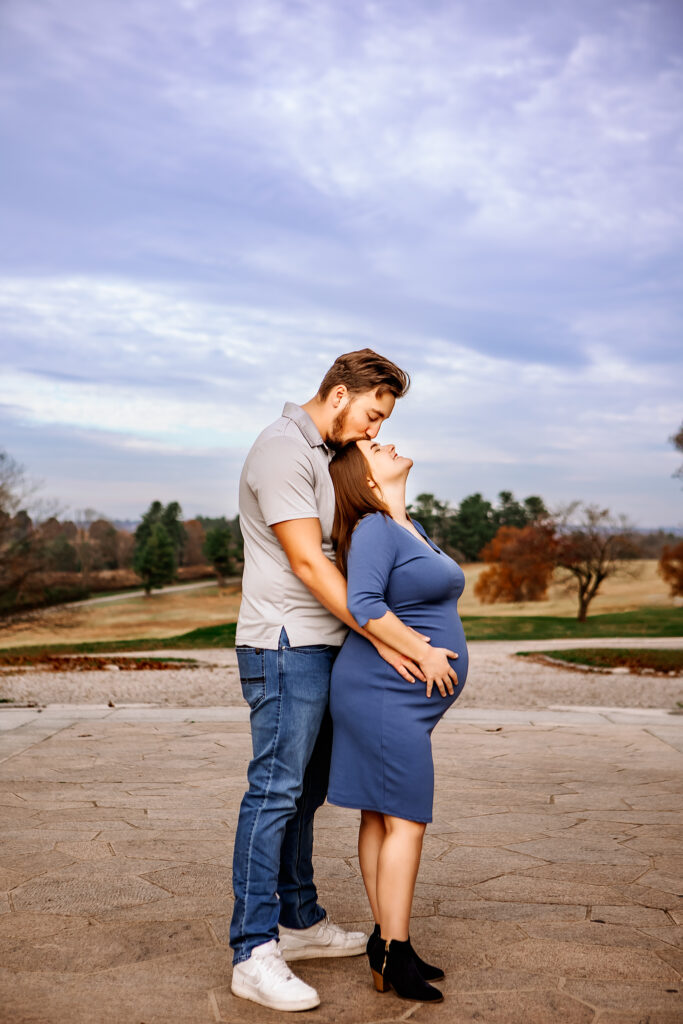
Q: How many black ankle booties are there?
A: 2